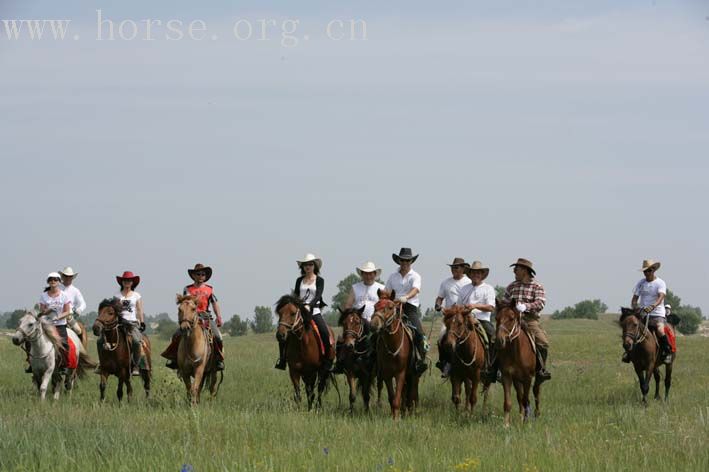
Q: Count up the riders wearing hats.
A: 11